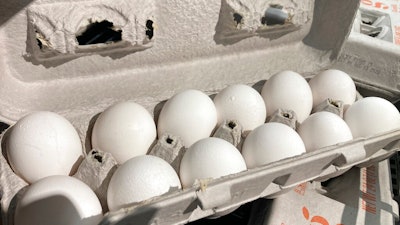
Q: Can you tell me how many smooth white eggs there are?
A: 12